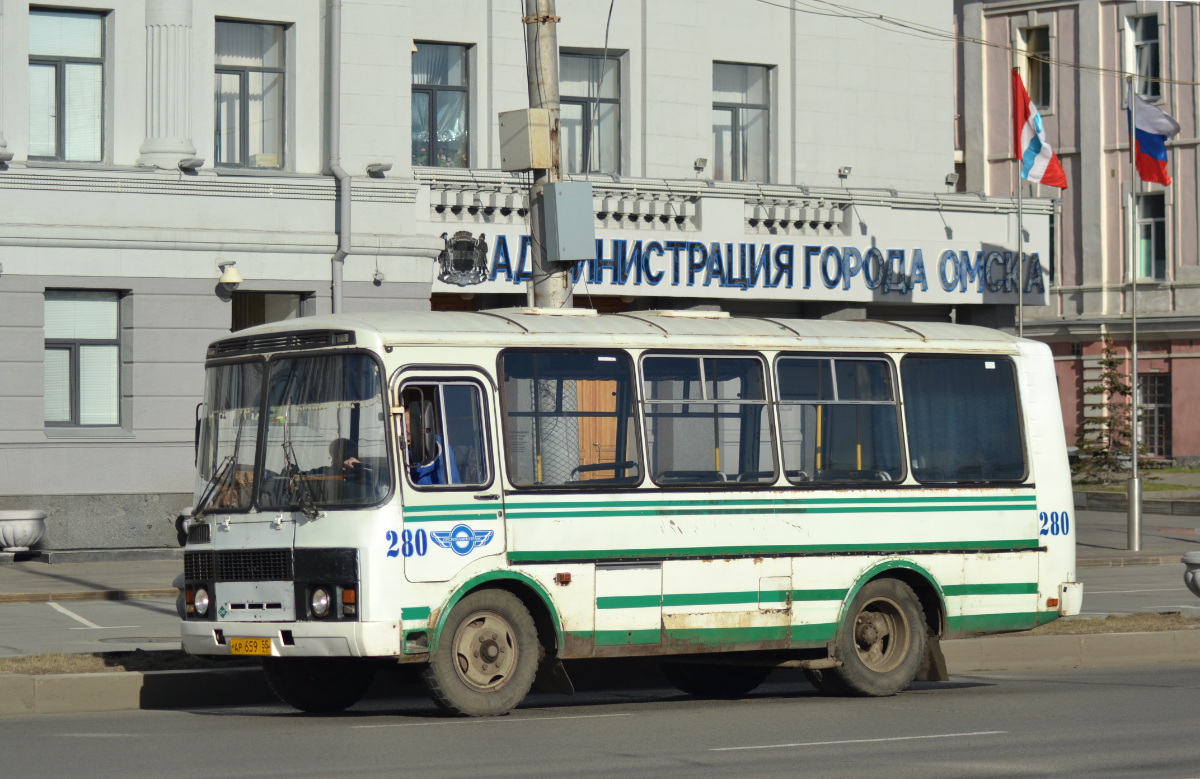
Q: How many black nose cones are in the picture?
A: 0